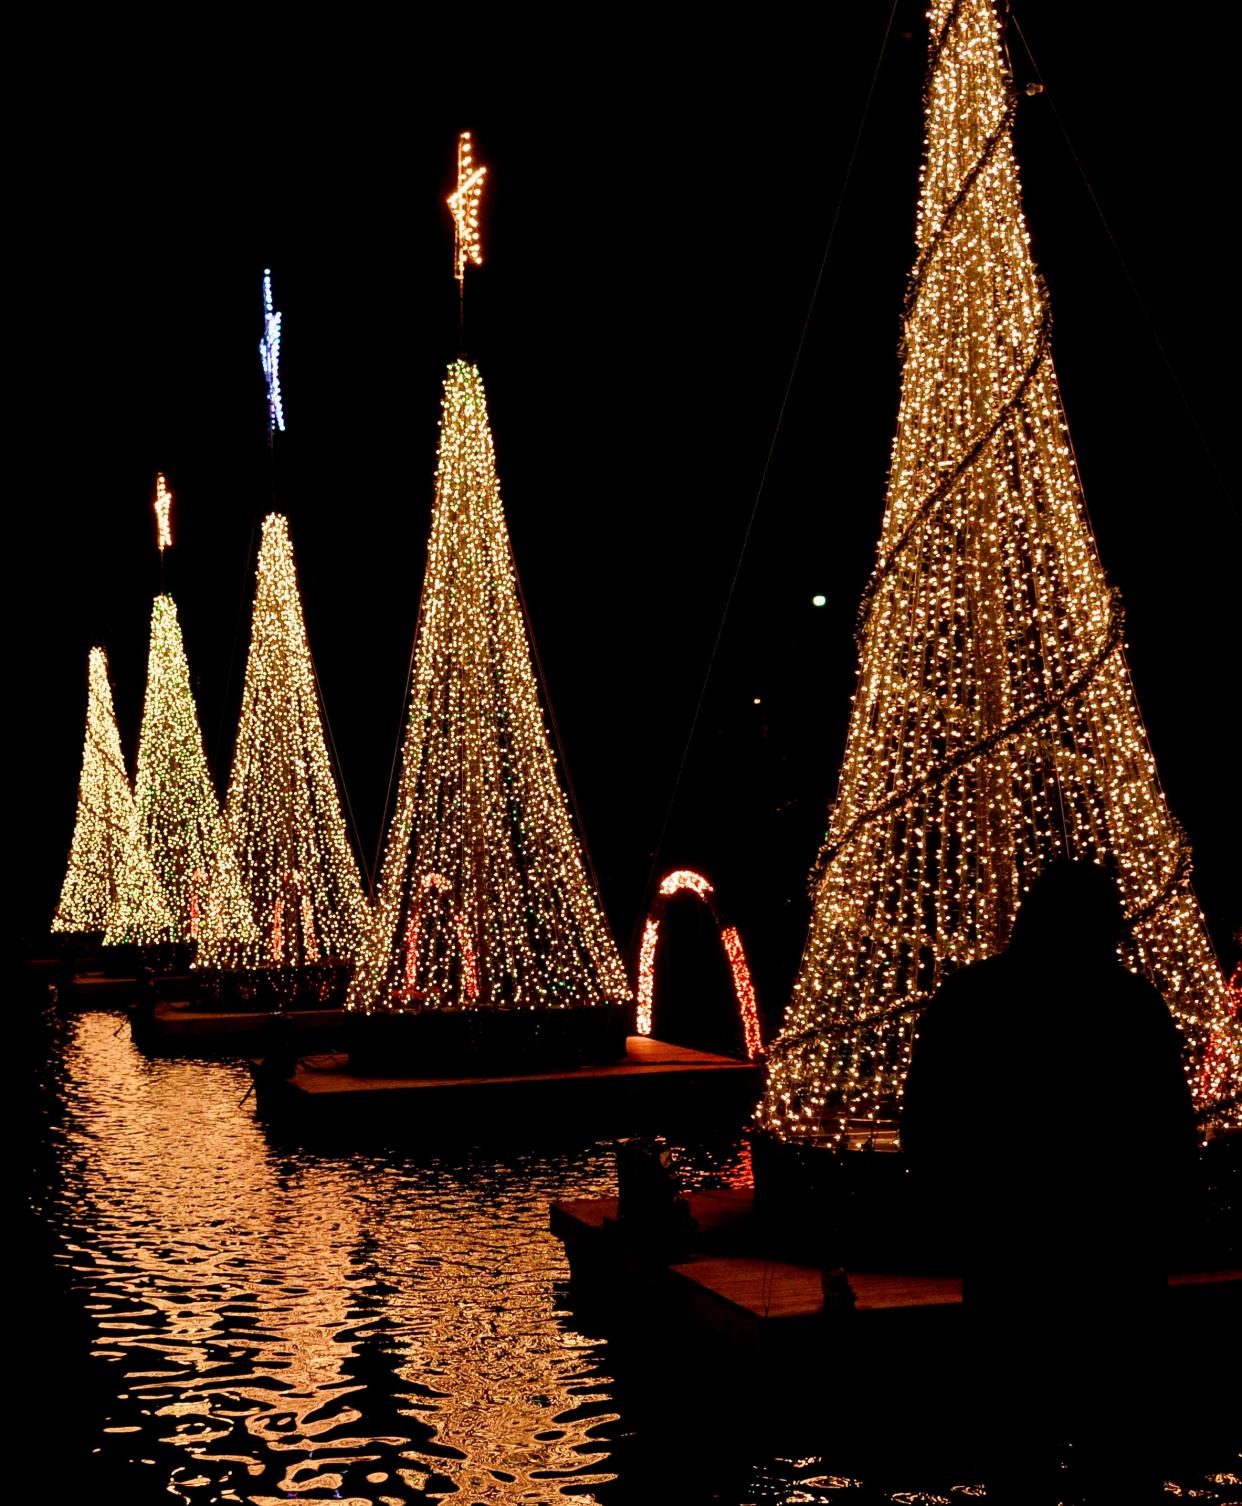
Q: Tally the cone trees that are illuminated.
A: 5